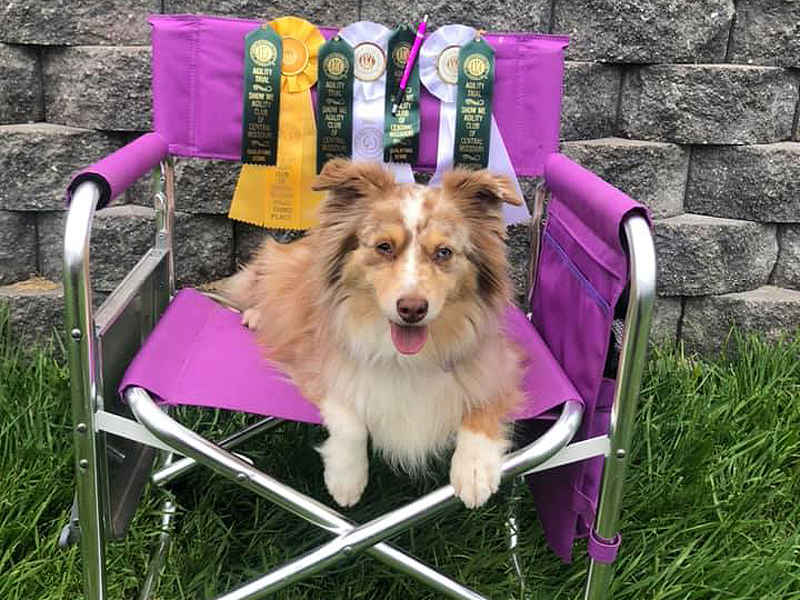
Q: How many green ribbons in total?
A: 4